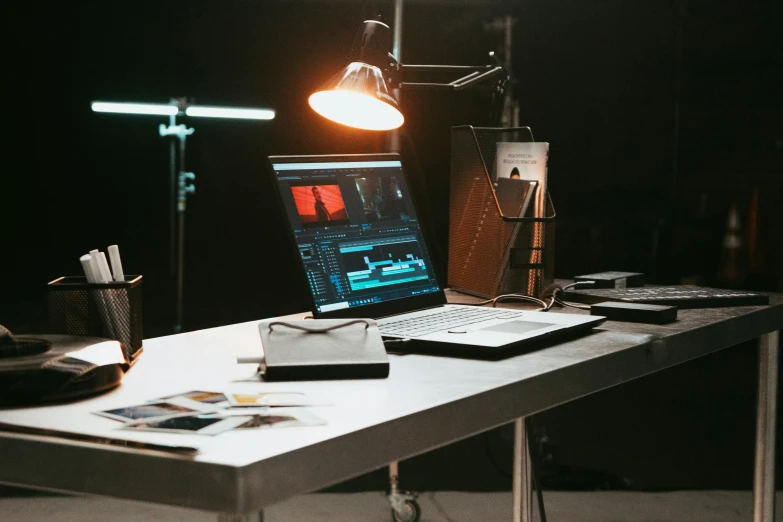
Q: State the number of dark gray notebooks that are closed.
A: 1